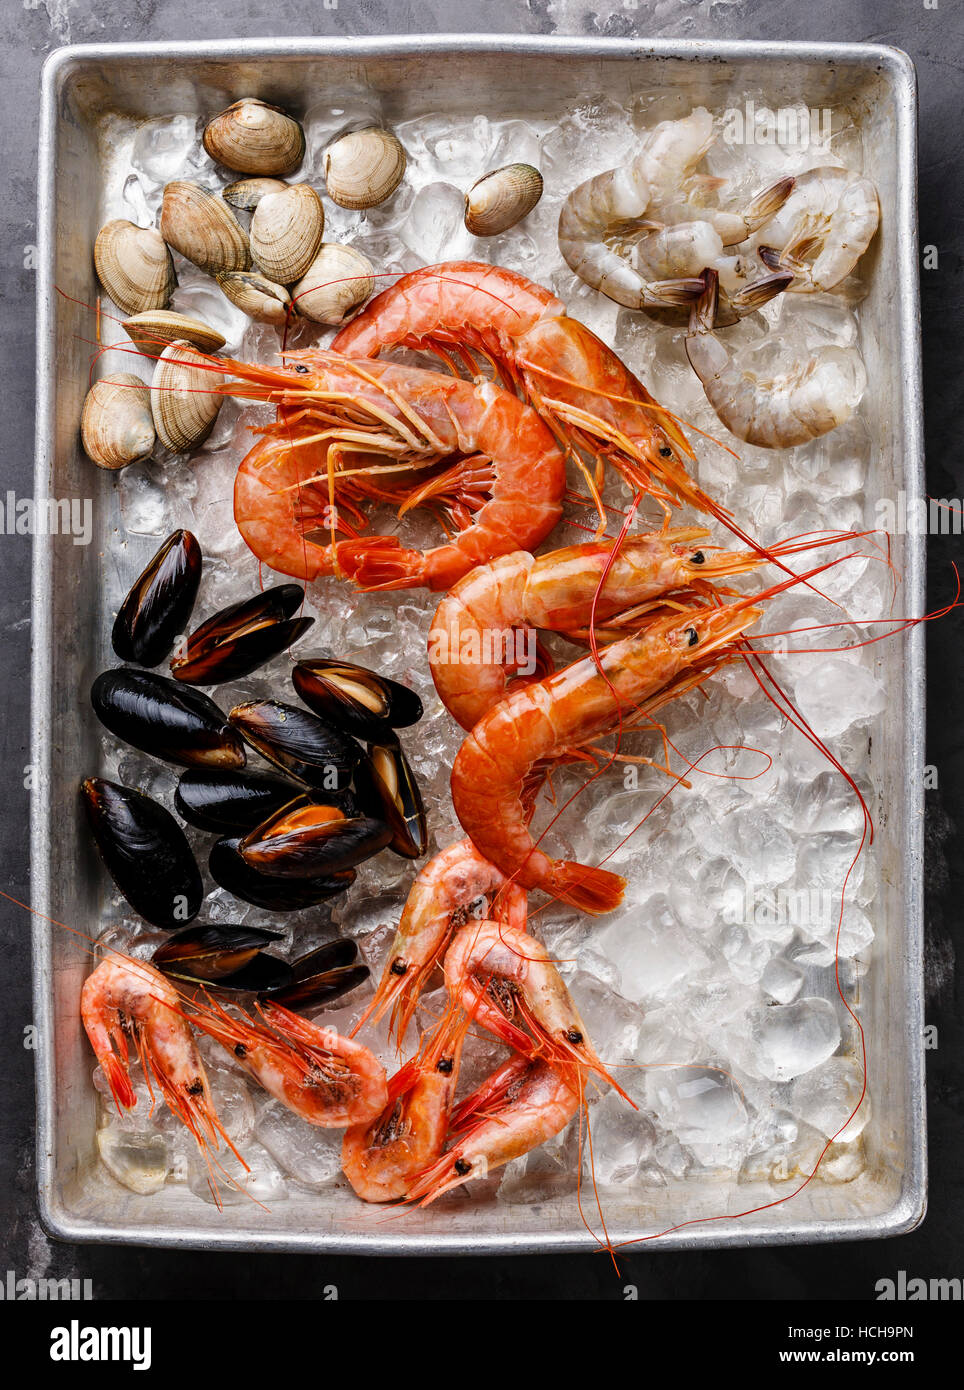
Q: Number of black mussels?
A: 12